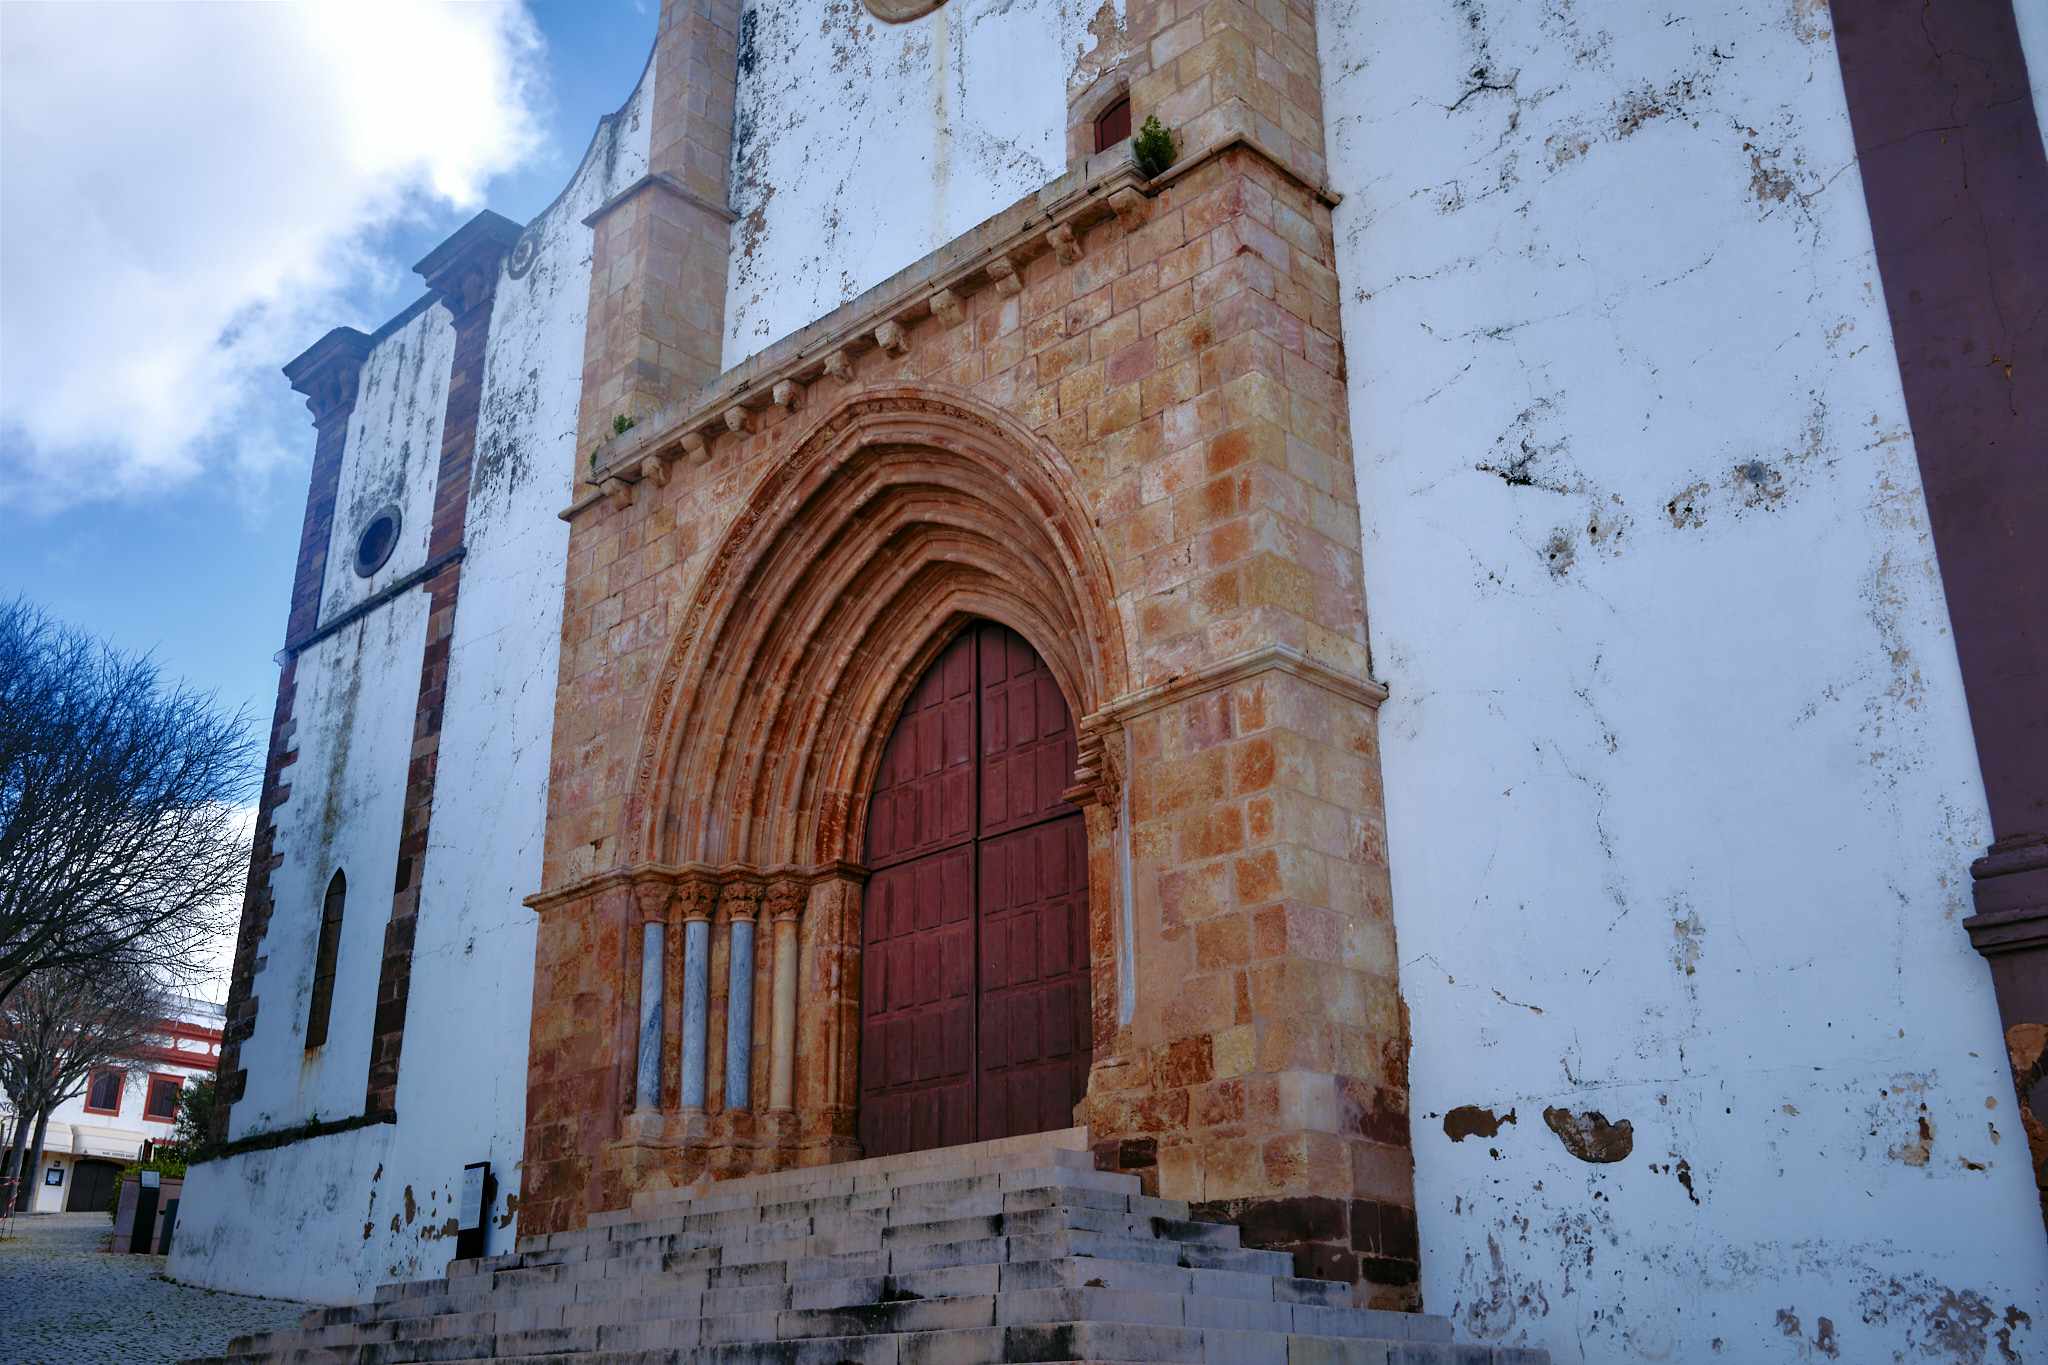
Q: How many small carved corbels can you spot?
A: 11